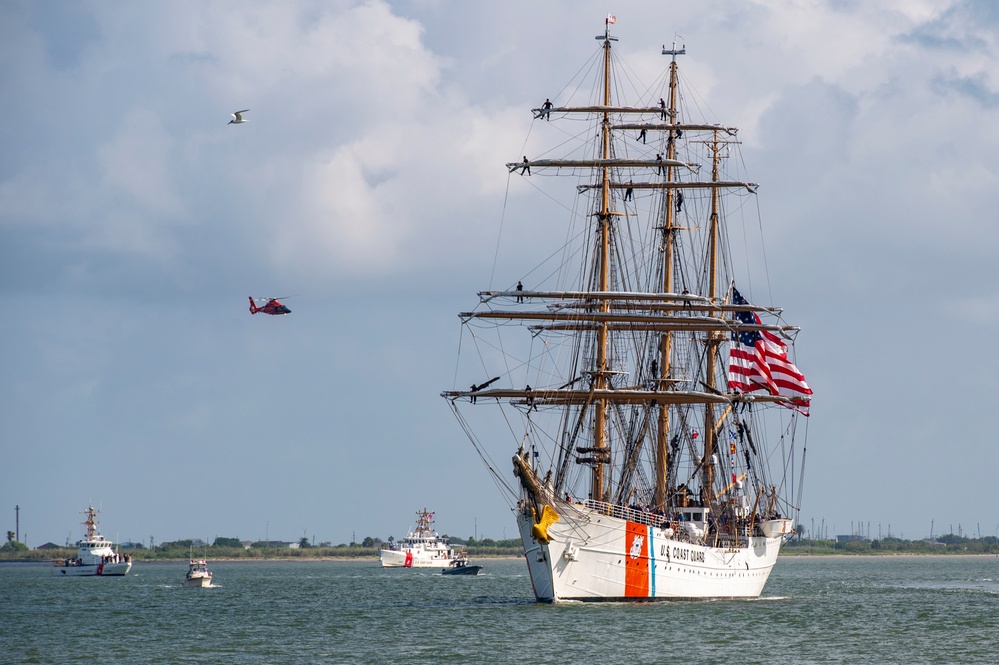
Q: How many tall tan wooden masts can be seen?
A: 3